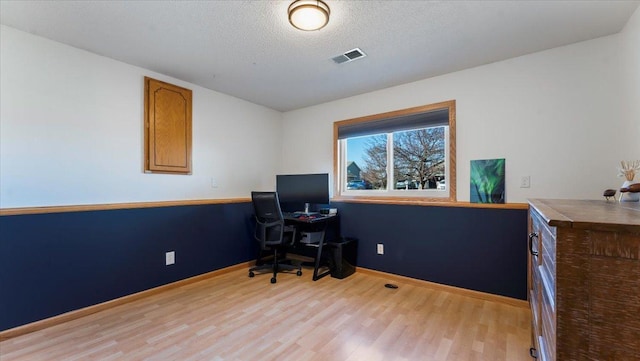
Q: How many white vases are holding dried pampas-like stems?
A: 1